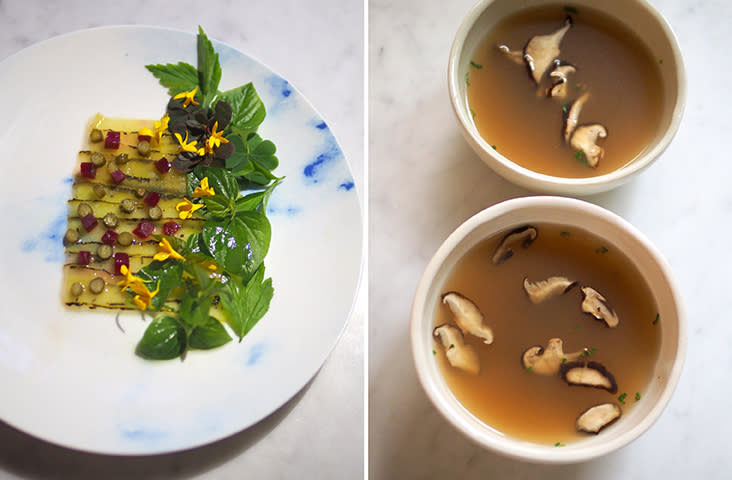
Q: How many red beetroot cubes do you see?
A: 12